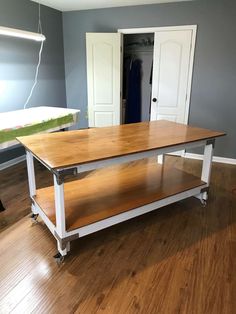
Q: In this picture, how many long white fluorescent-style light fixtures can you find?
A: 1